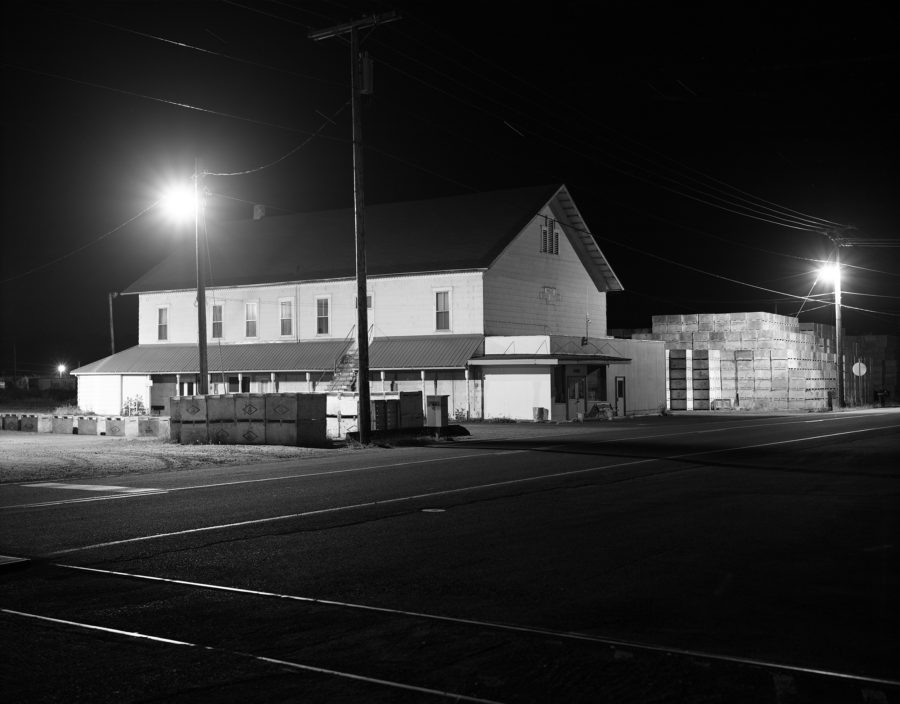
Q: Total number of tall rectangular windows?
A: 6